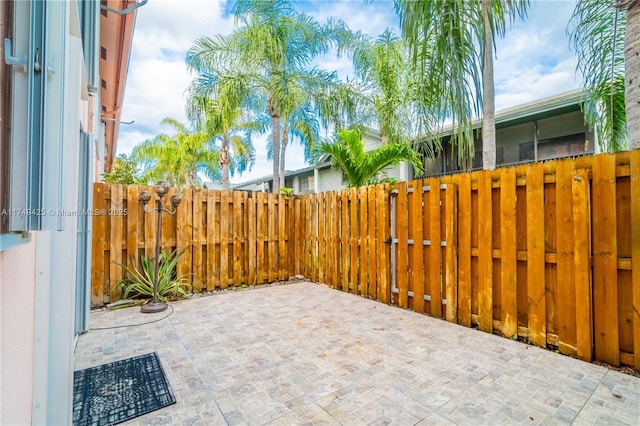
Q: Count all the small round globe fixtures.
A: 3